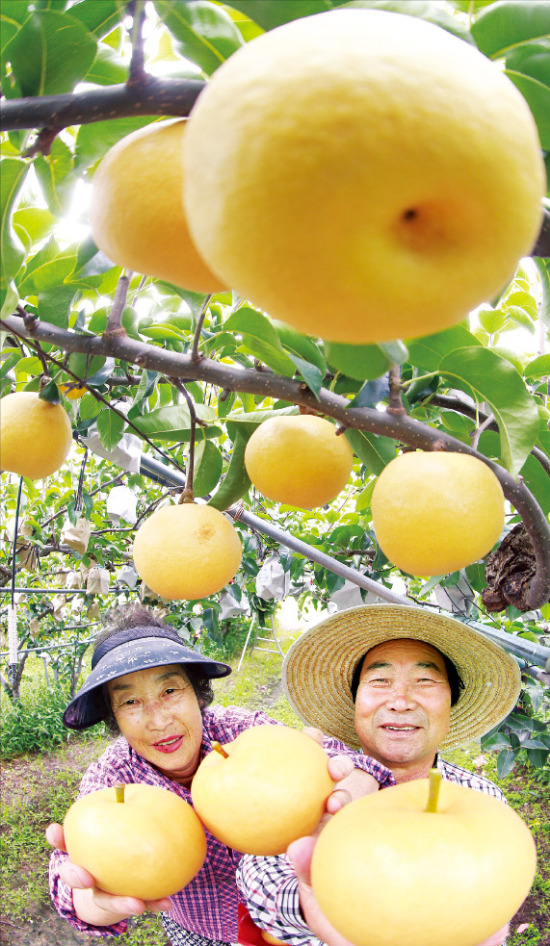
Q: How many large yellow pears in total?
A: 9